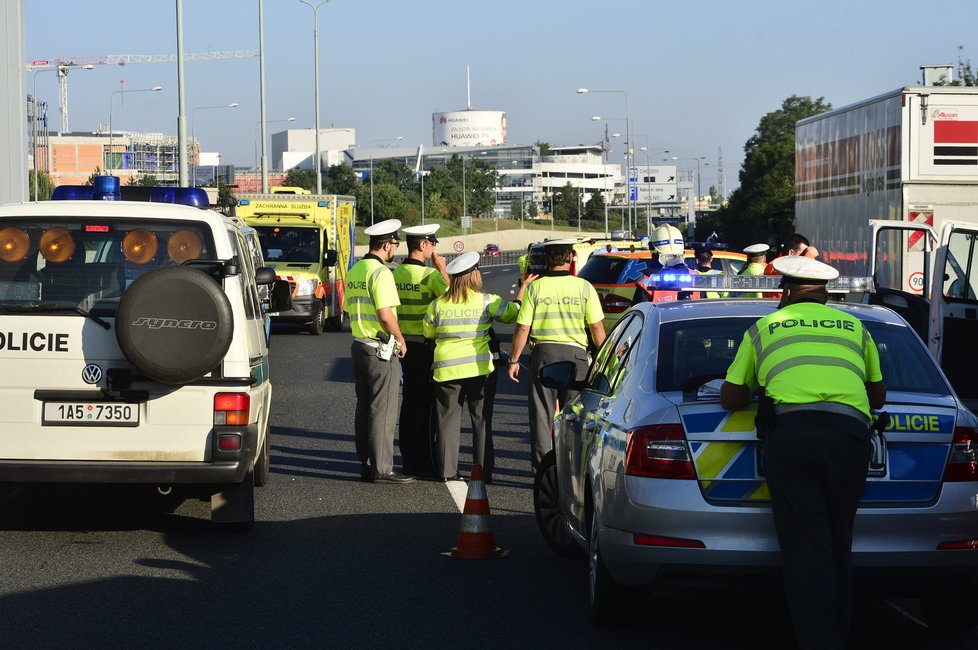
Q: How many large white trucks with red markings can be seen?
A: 1